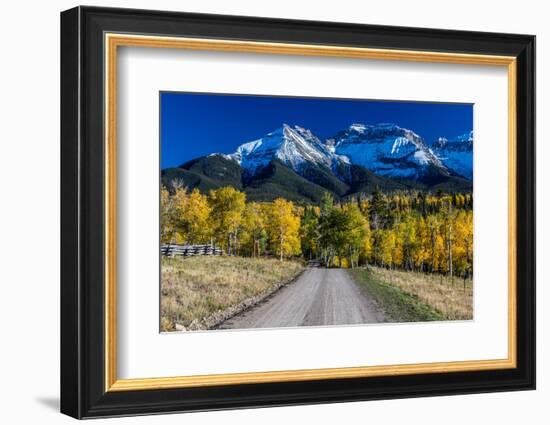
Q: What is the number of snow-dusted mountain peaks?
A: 3